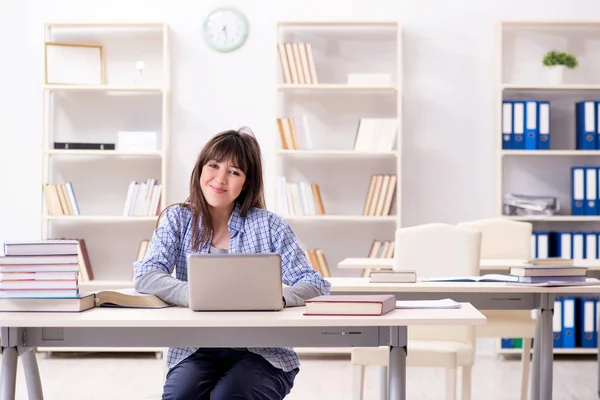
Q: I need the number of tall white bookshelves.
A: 3